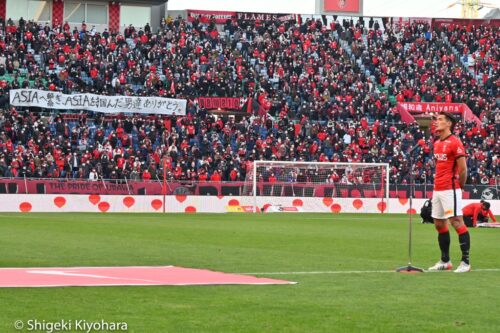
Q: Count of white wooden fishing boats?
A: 0